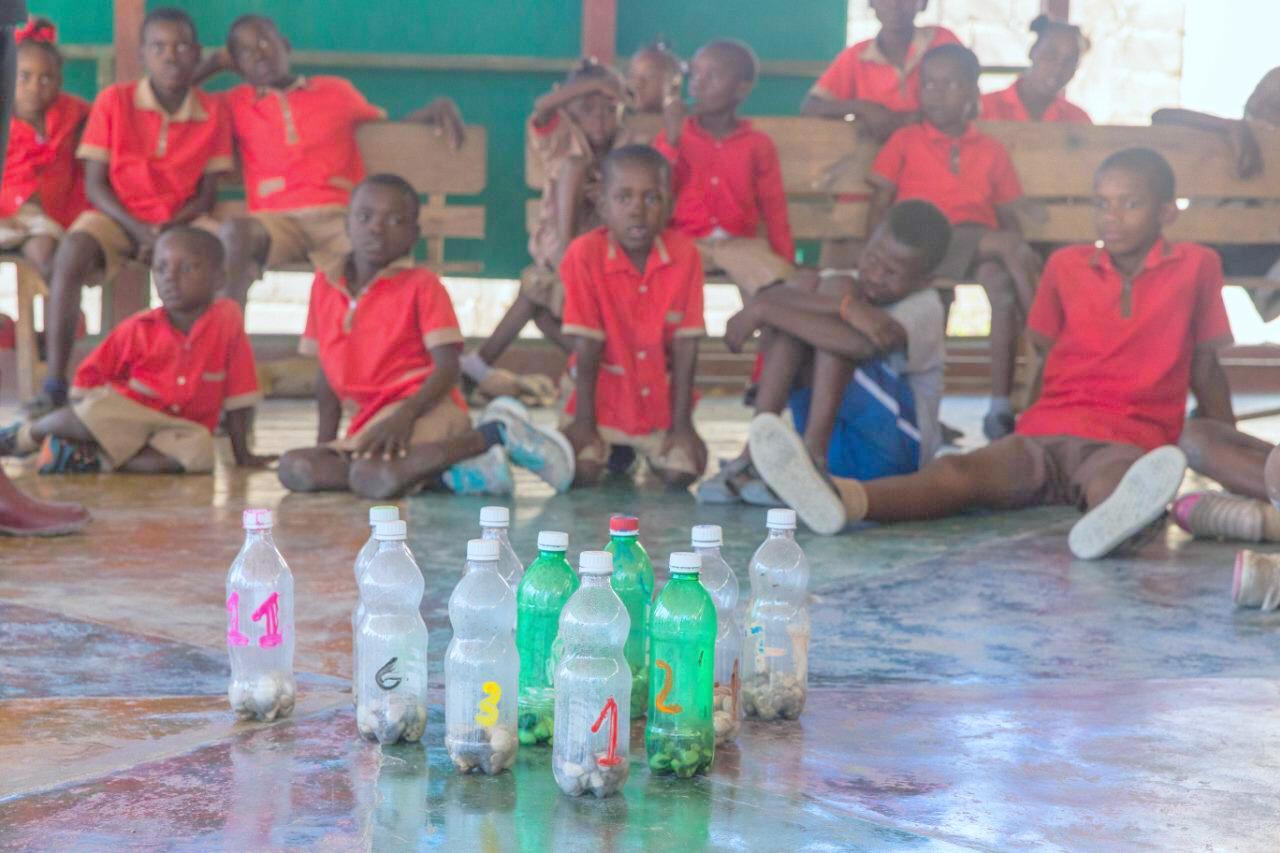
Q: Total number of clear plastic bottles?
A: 8